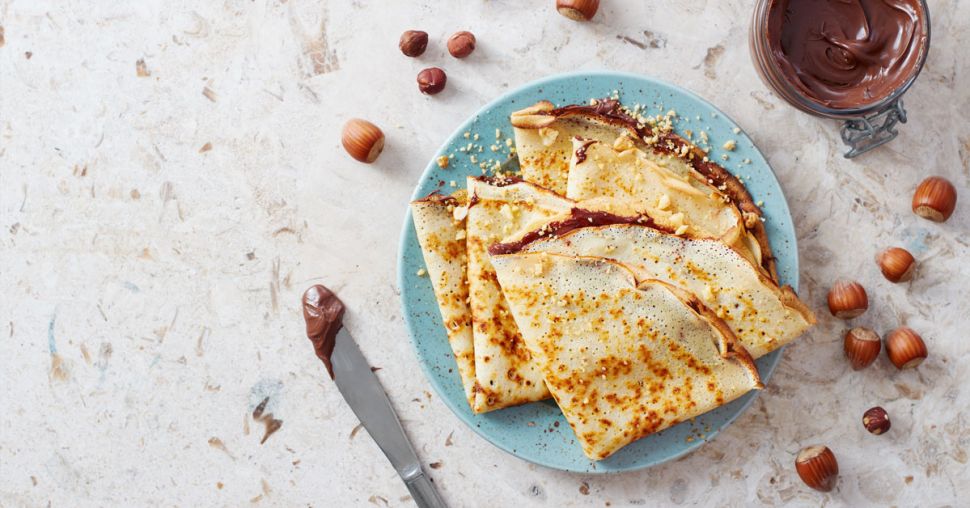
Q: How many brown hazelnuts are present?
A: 12